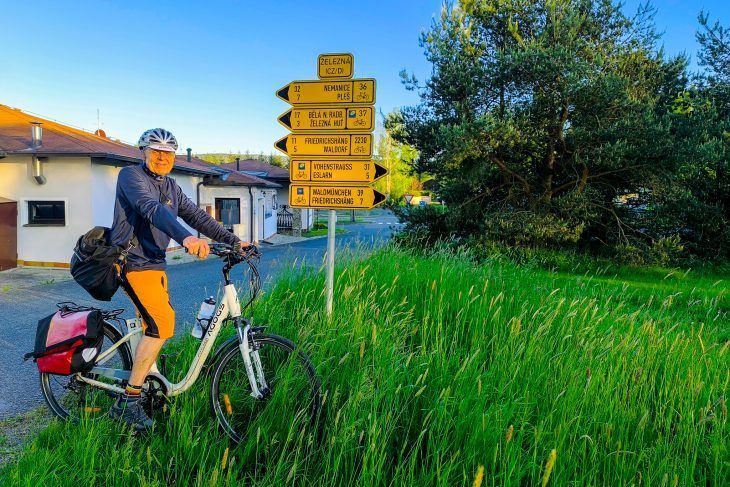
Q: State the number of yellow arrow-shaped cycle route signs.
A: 5